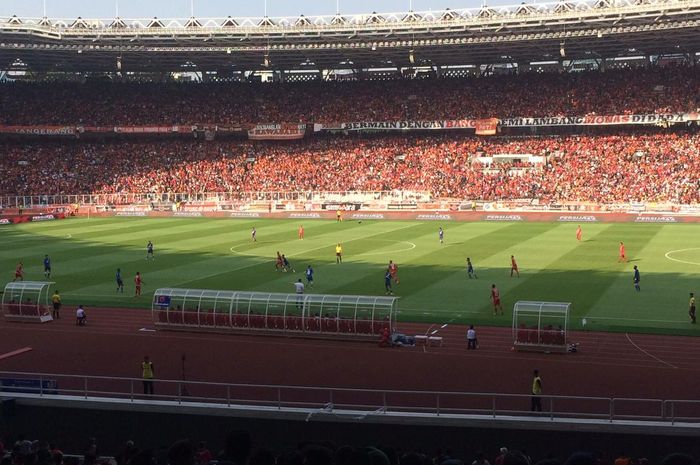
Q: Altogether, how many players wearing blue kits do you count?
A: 10